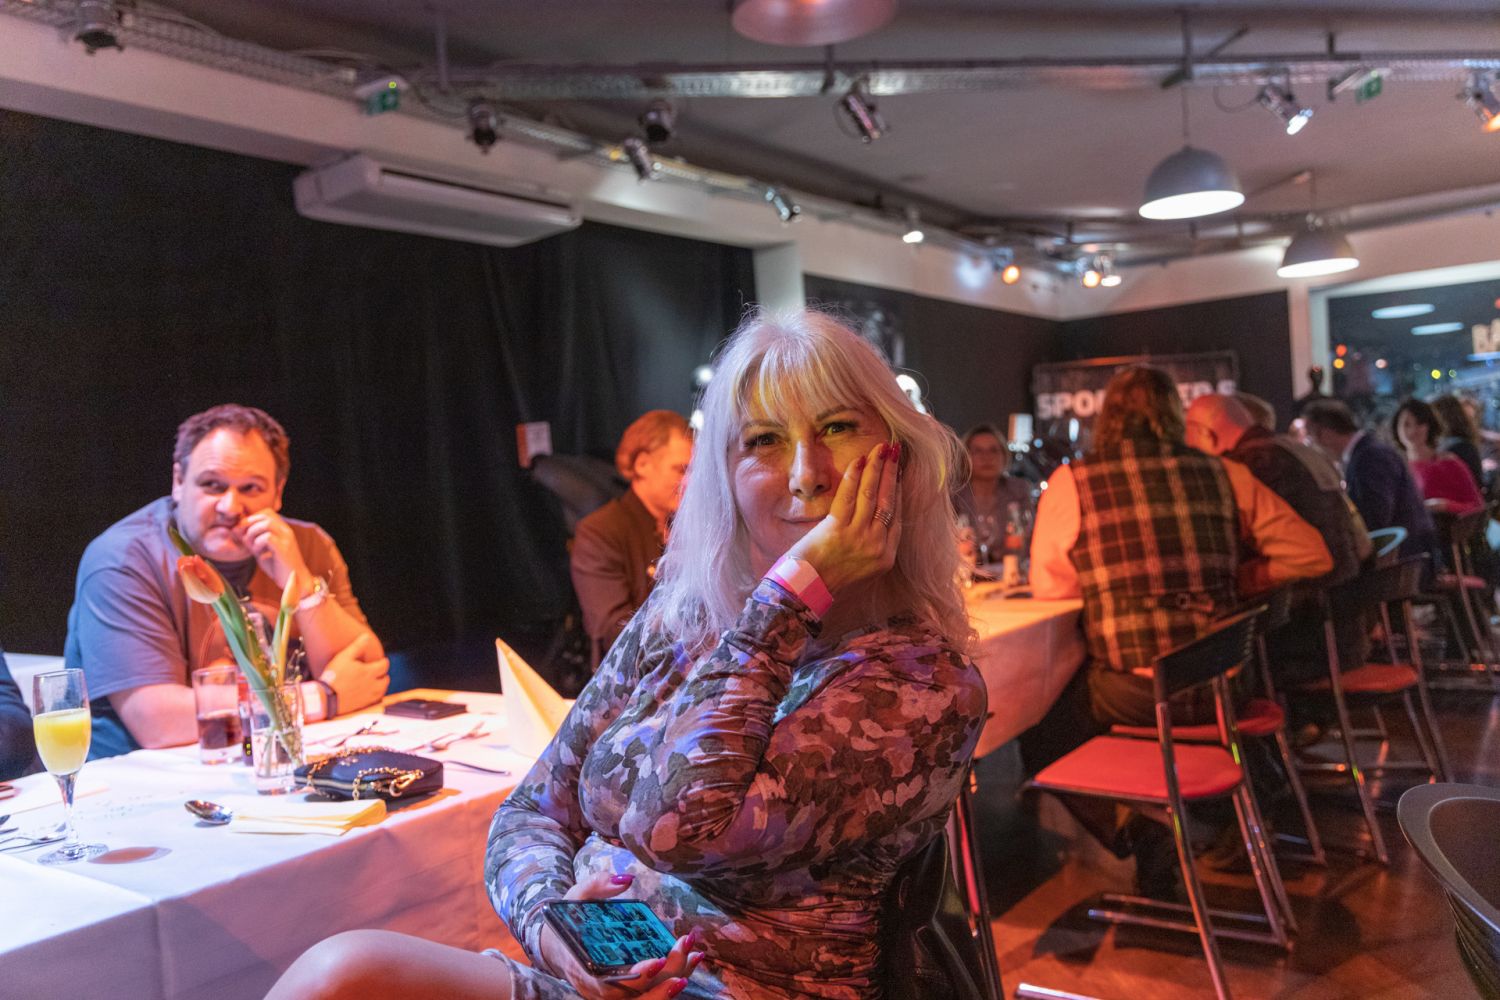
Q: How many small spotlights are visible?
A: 12